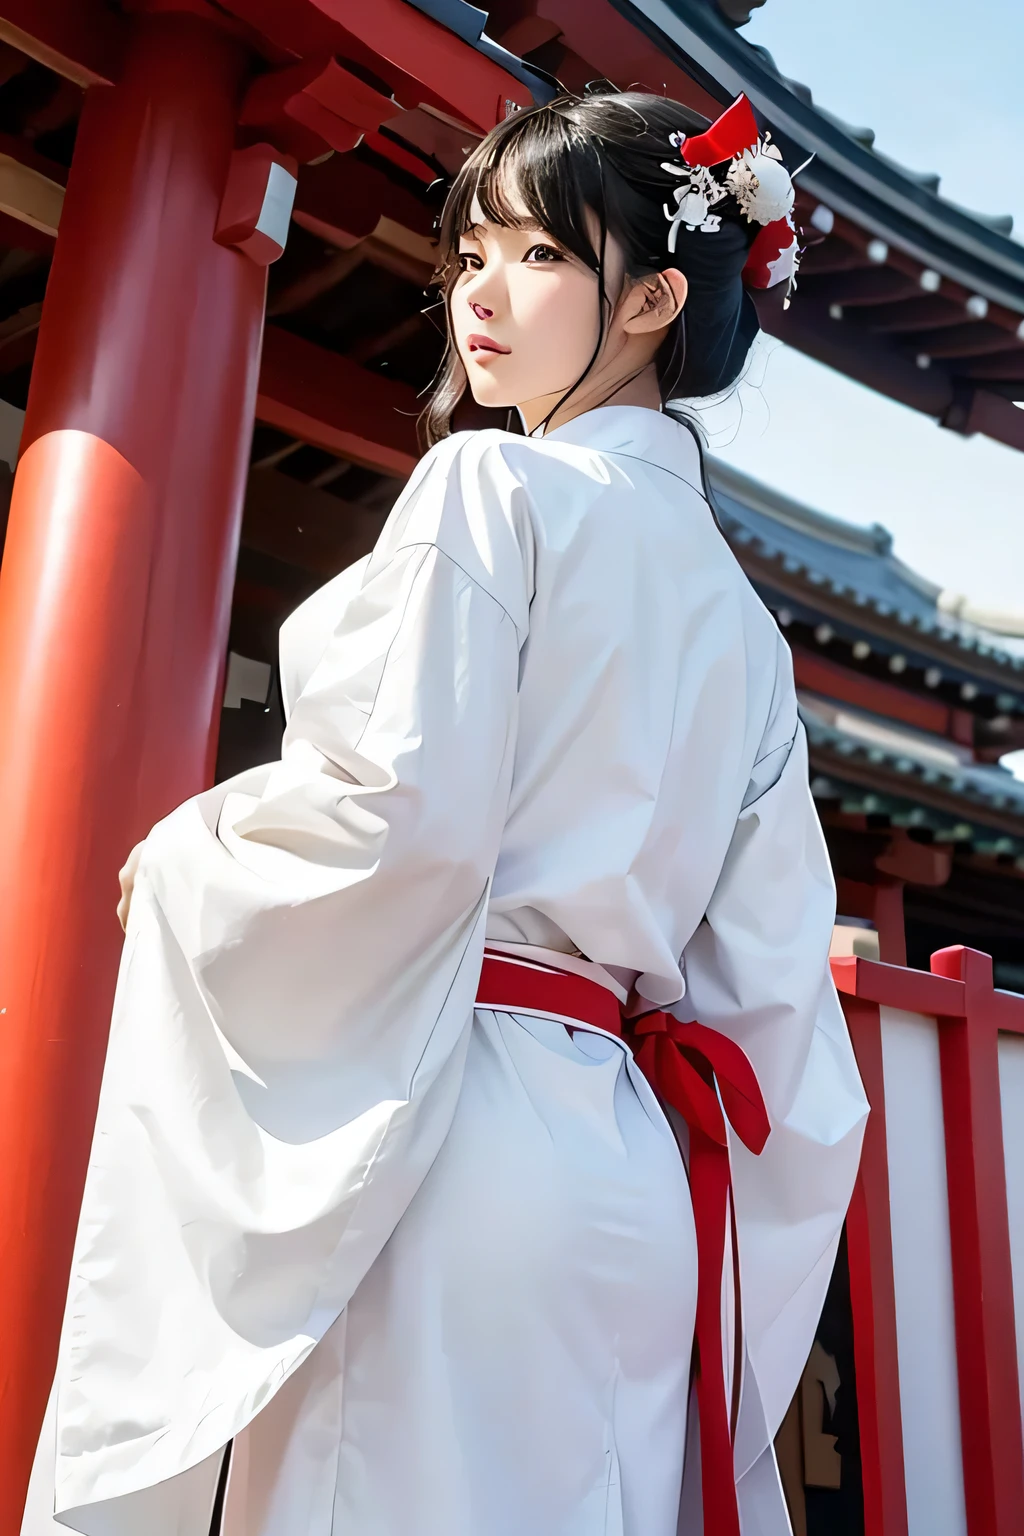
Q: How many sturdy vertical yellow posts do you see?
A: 0